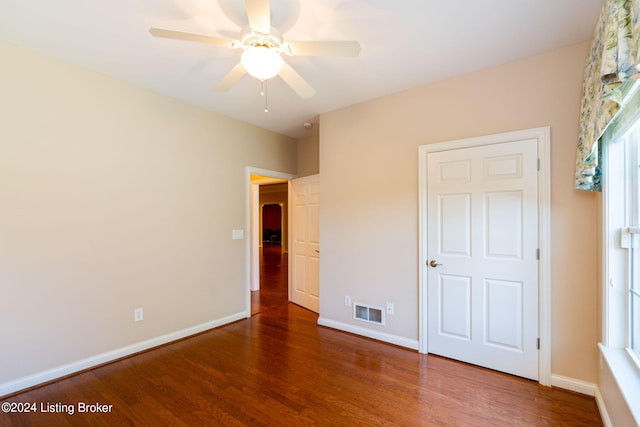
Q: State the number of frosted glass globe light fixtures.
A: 1